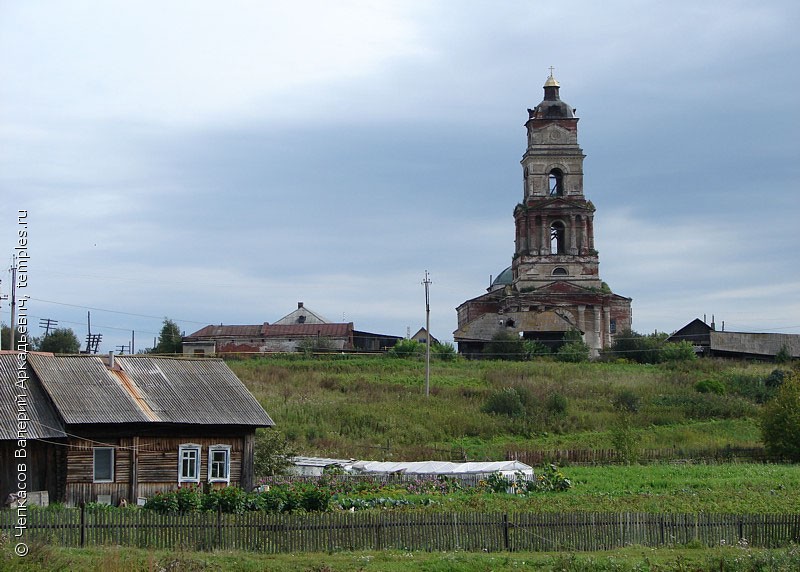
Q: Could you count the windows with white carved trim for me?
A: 2